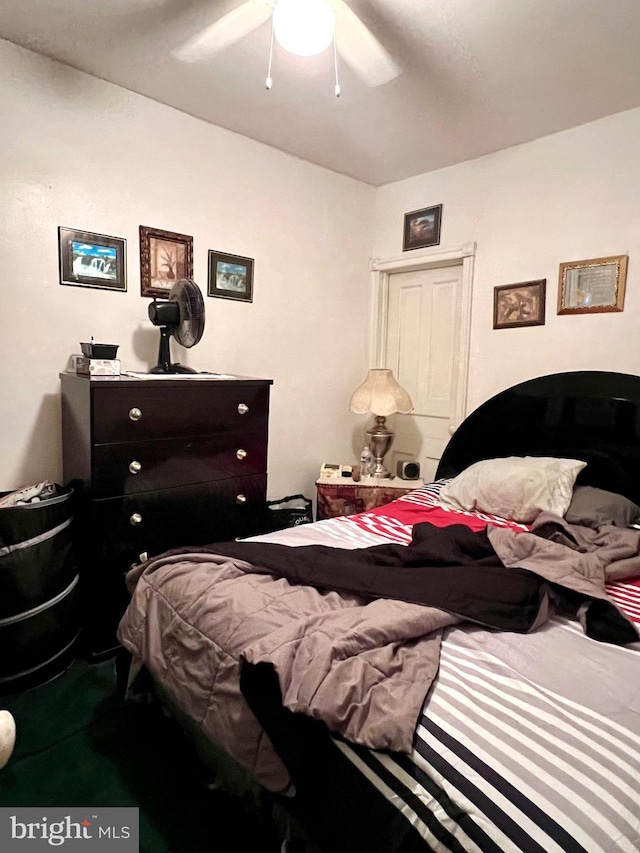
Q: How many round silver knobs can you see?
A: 6